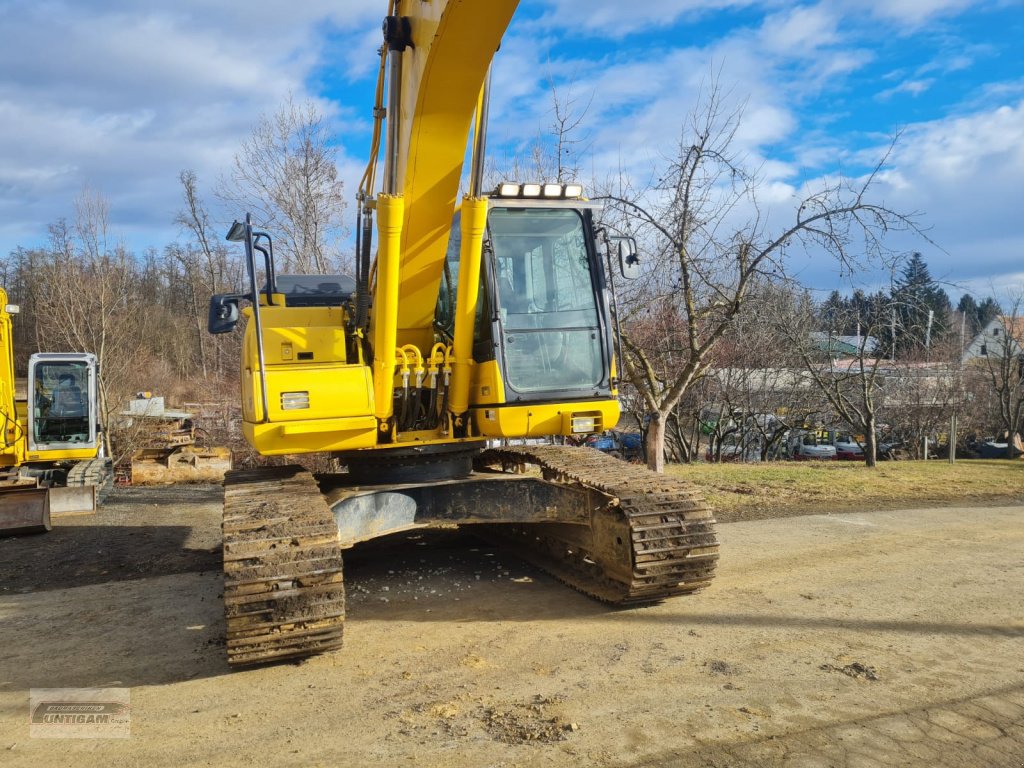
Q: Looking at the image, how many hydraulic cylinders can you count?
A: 2